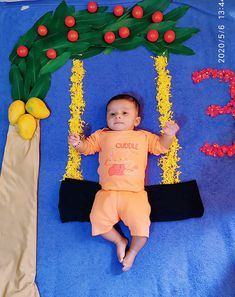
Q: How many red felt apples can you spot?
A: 13